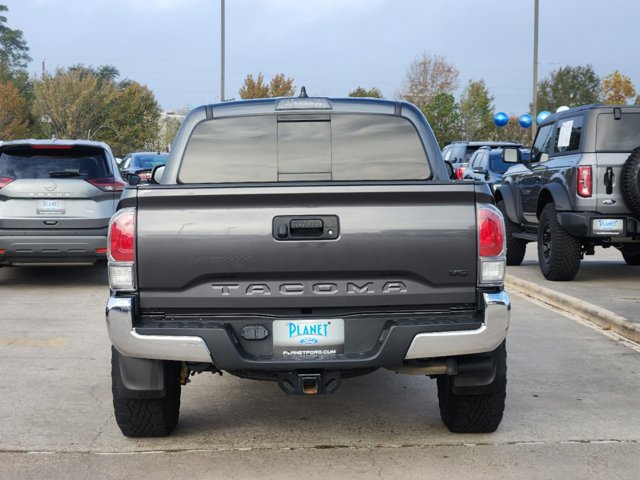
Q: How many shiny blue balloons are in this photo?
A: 3